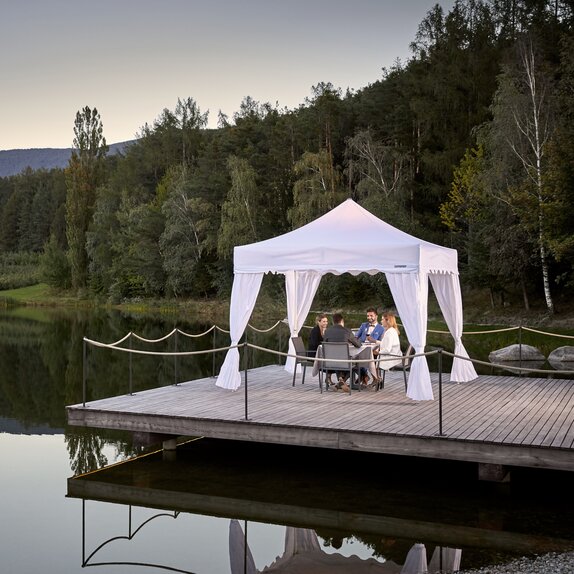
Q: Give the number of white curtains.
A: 4